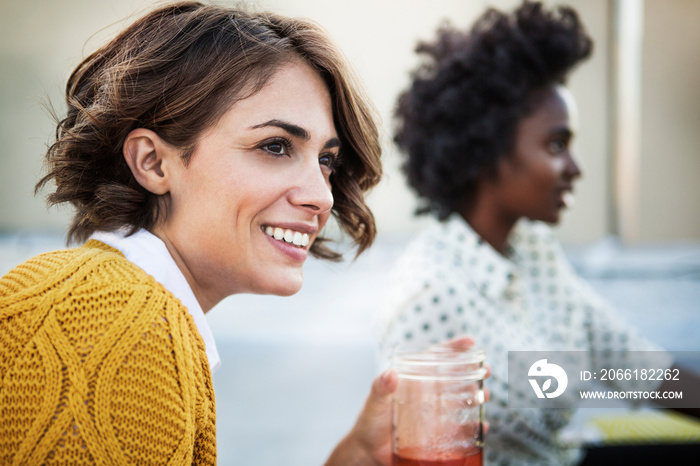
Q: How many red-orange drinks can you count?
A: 1